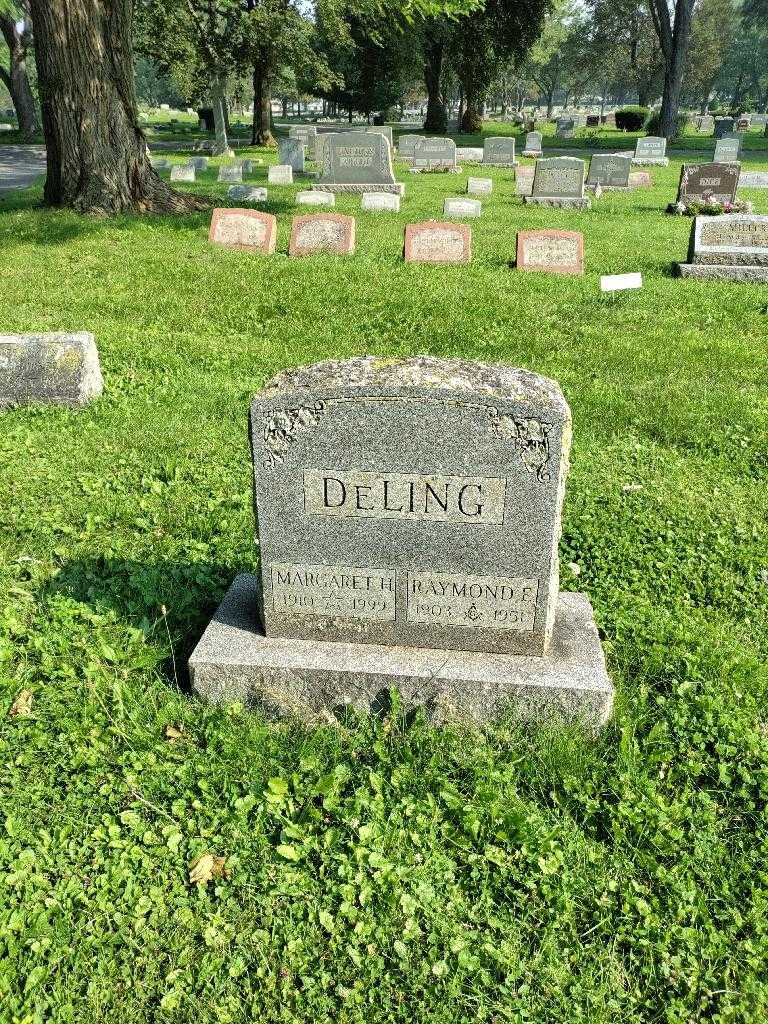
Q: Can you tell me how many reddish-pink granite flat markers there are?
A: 4